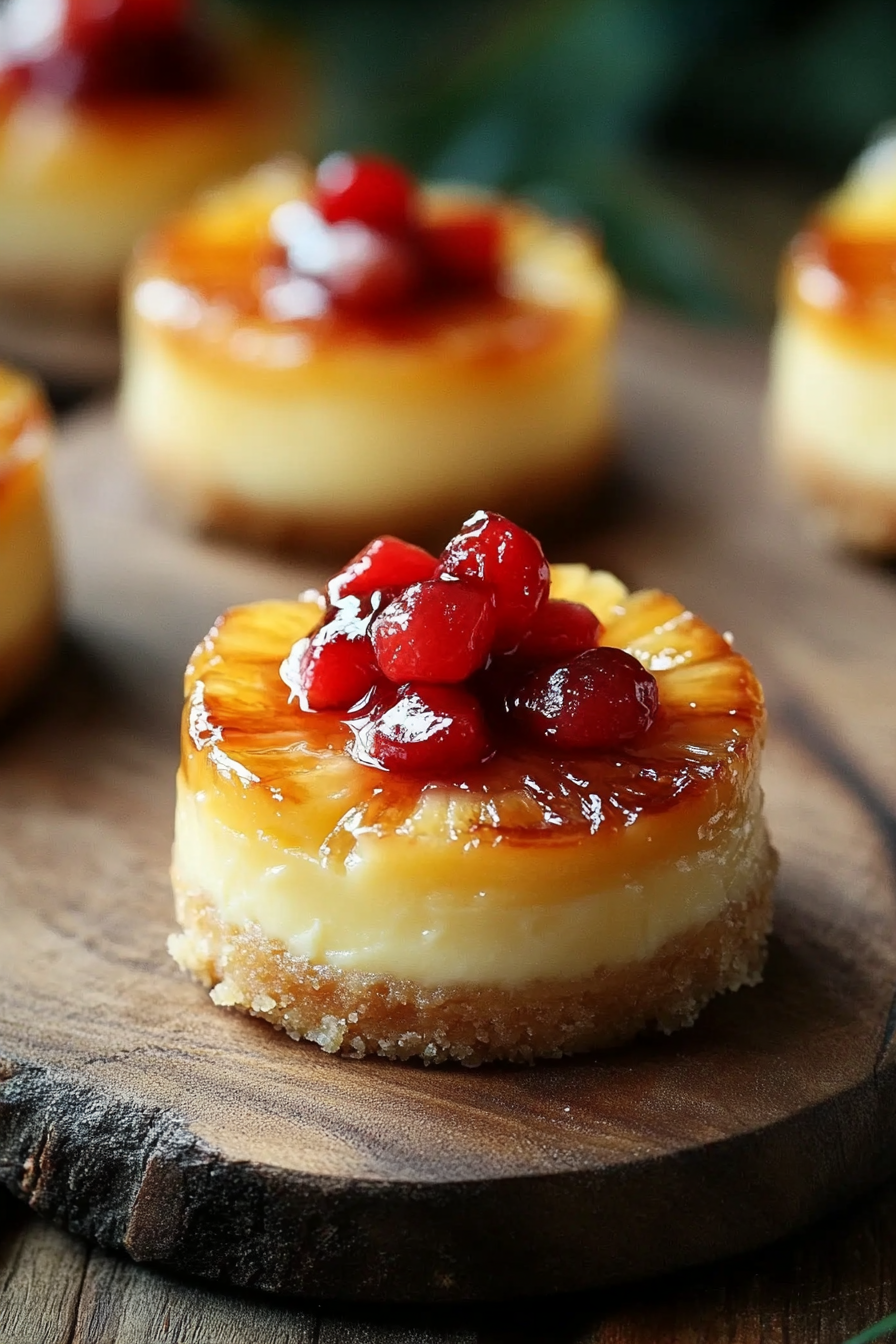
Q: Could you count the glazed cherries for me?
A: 7